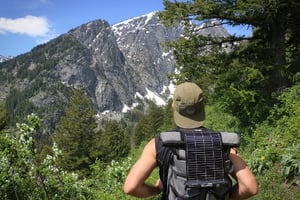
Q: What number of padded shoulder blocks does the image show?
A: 2